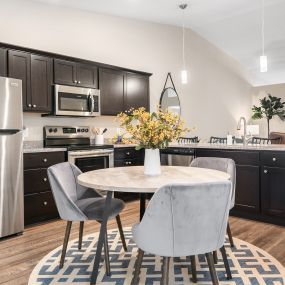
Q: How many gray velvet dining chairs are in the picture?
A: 3